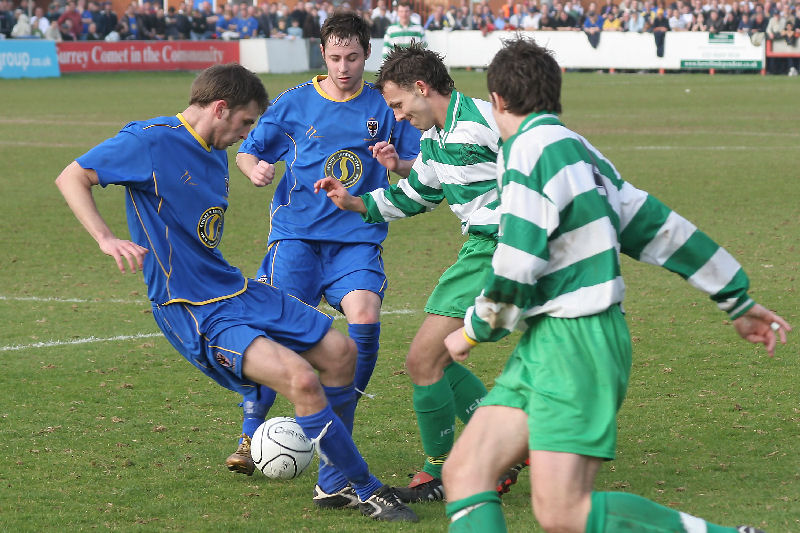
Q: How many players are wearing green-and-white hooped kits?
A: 3